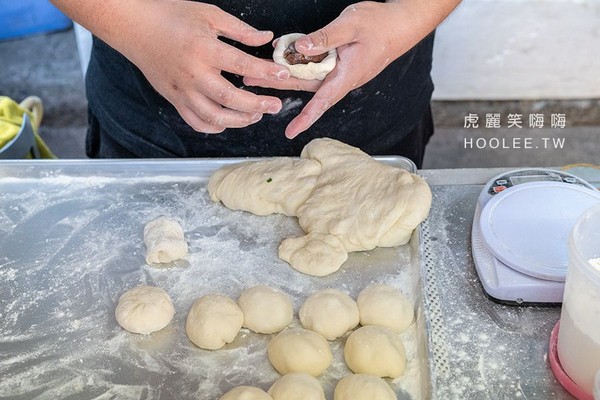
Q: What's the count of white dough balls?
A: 10